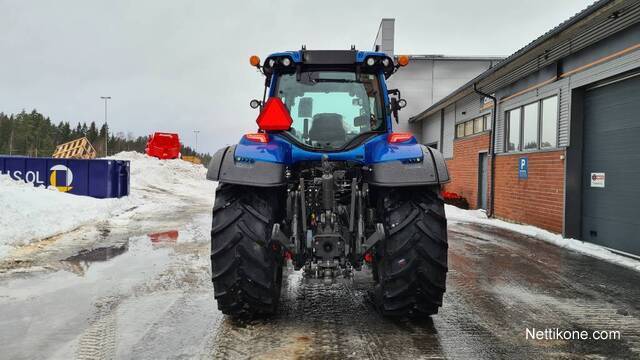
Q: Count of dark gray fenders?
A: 2